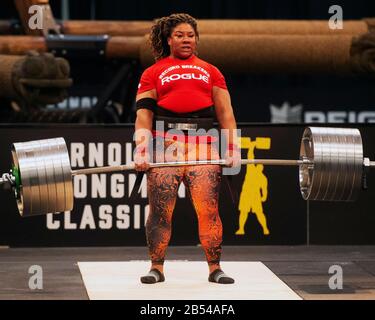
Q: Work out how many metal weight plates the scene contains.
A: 12